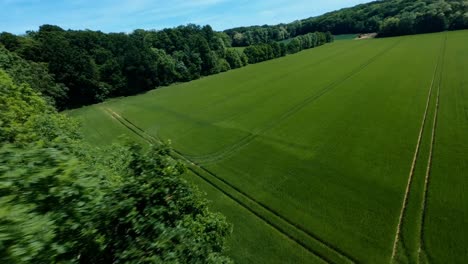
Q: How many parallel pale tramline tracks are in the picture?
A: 2